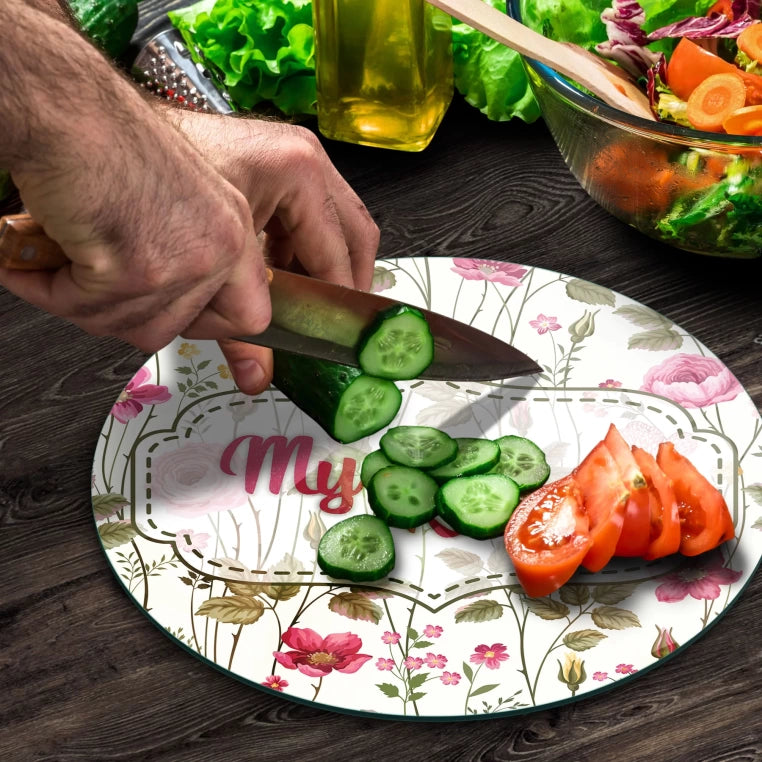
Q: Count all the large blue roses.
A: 0